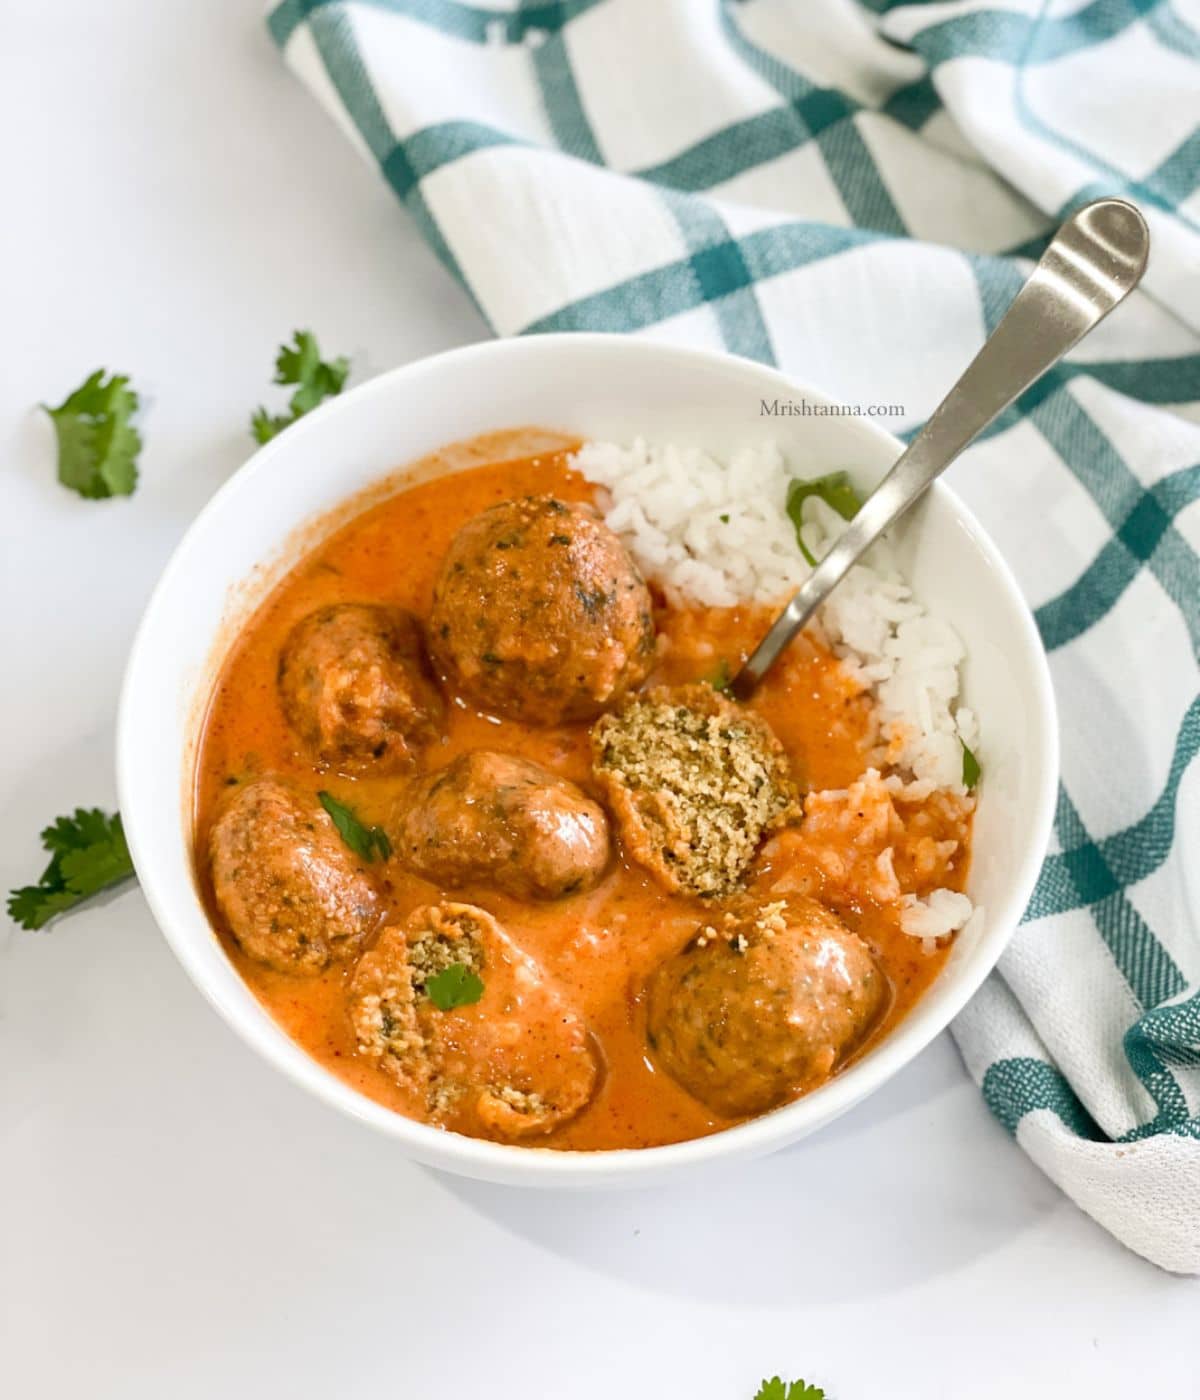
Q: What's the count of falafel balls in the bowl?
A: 7